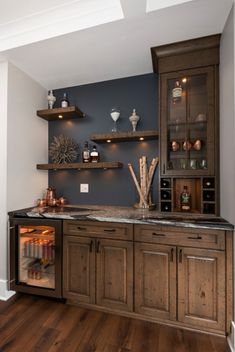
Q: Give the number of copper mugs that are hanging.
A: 3